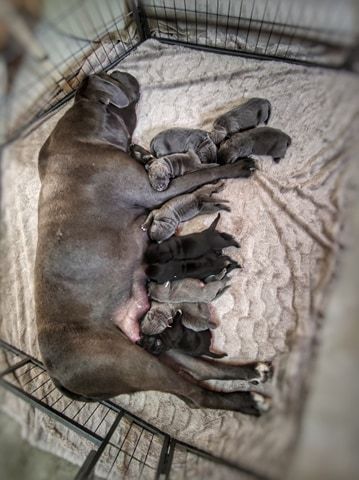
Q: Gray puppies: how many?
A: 7